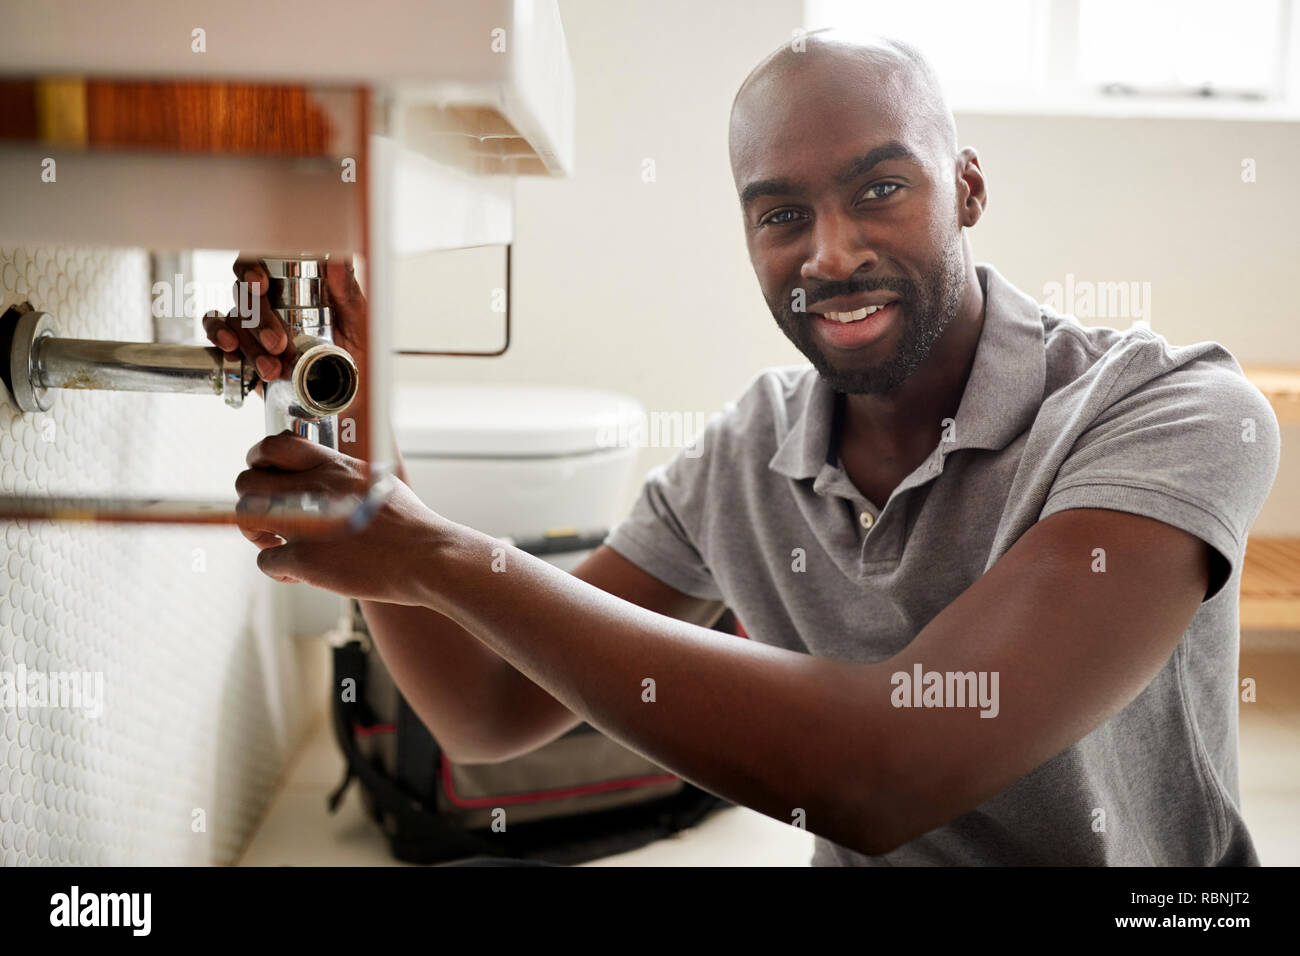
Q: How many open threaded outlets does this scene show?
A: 1